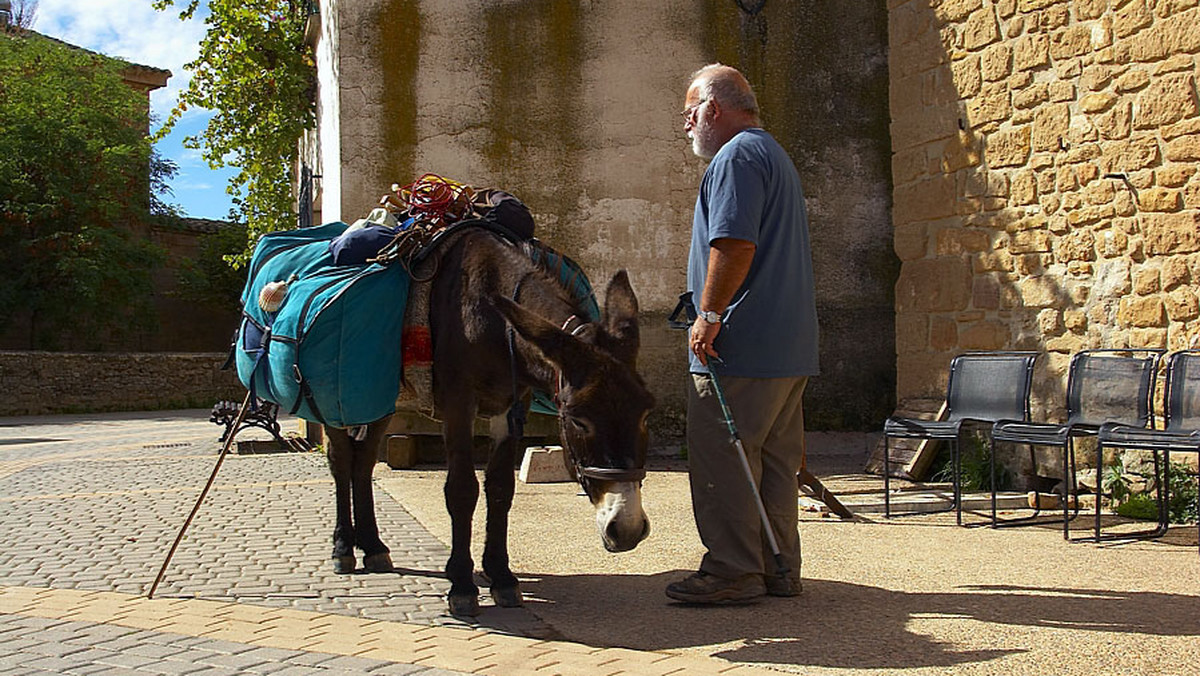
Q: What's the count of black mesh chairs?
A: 3